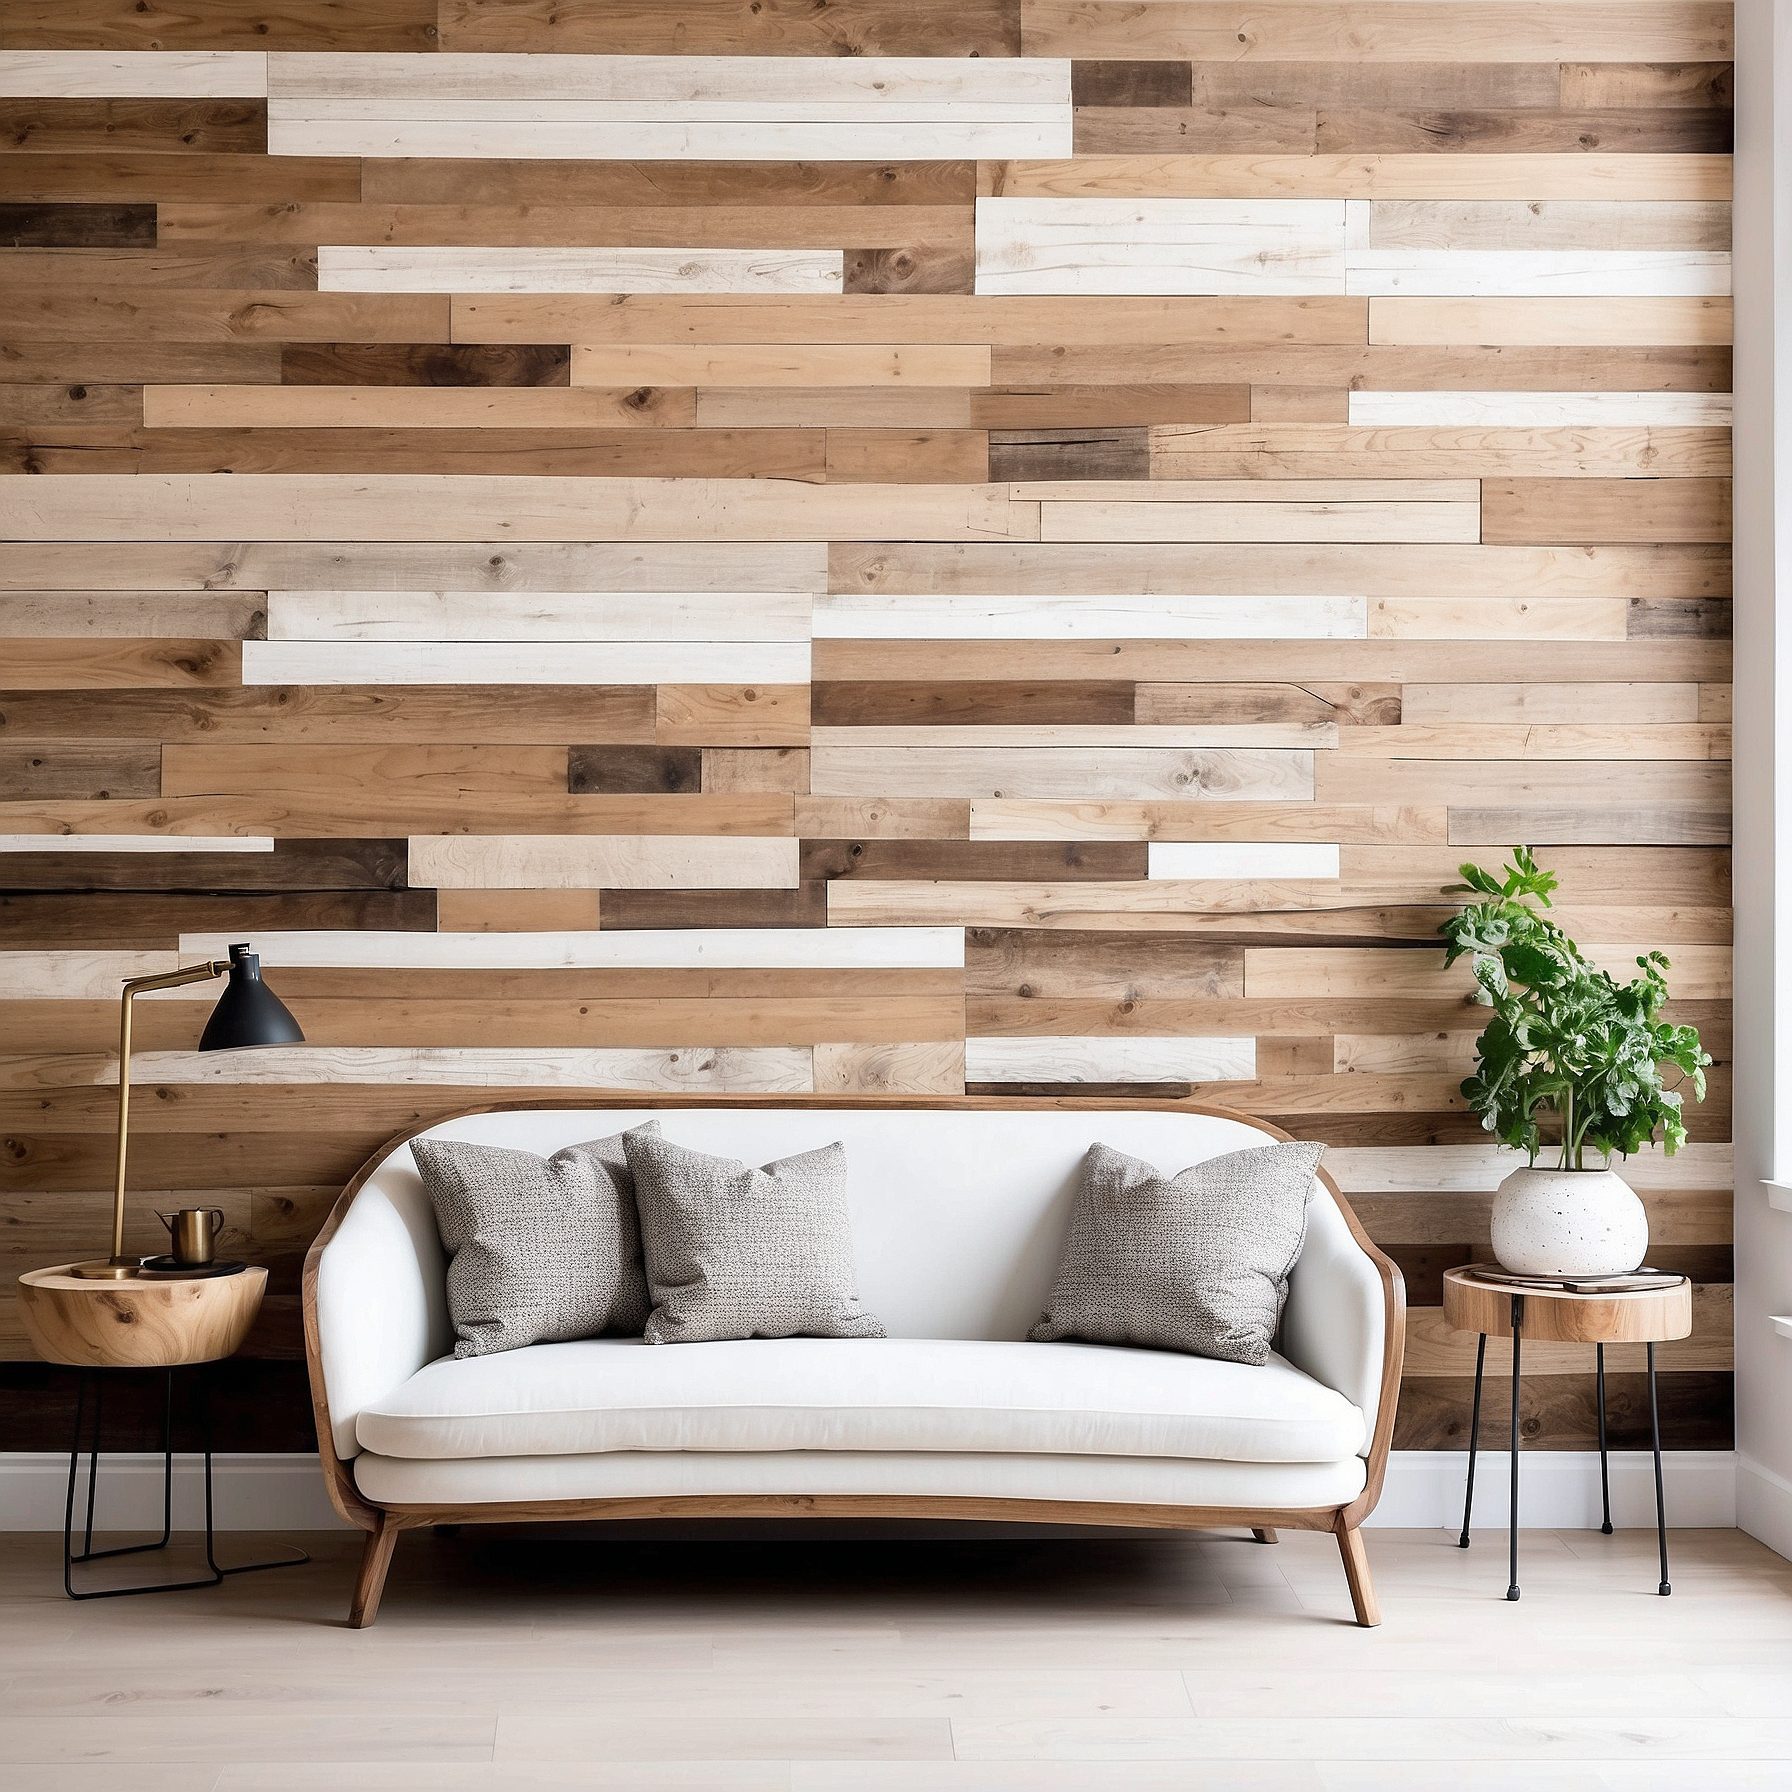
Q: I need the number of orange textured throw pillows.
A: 0